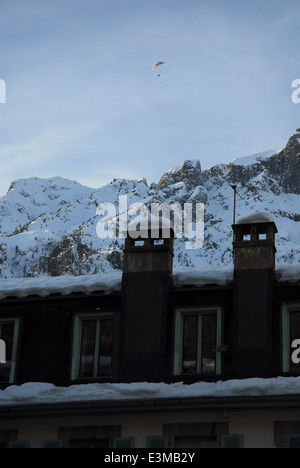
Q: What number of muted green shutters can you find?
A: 6